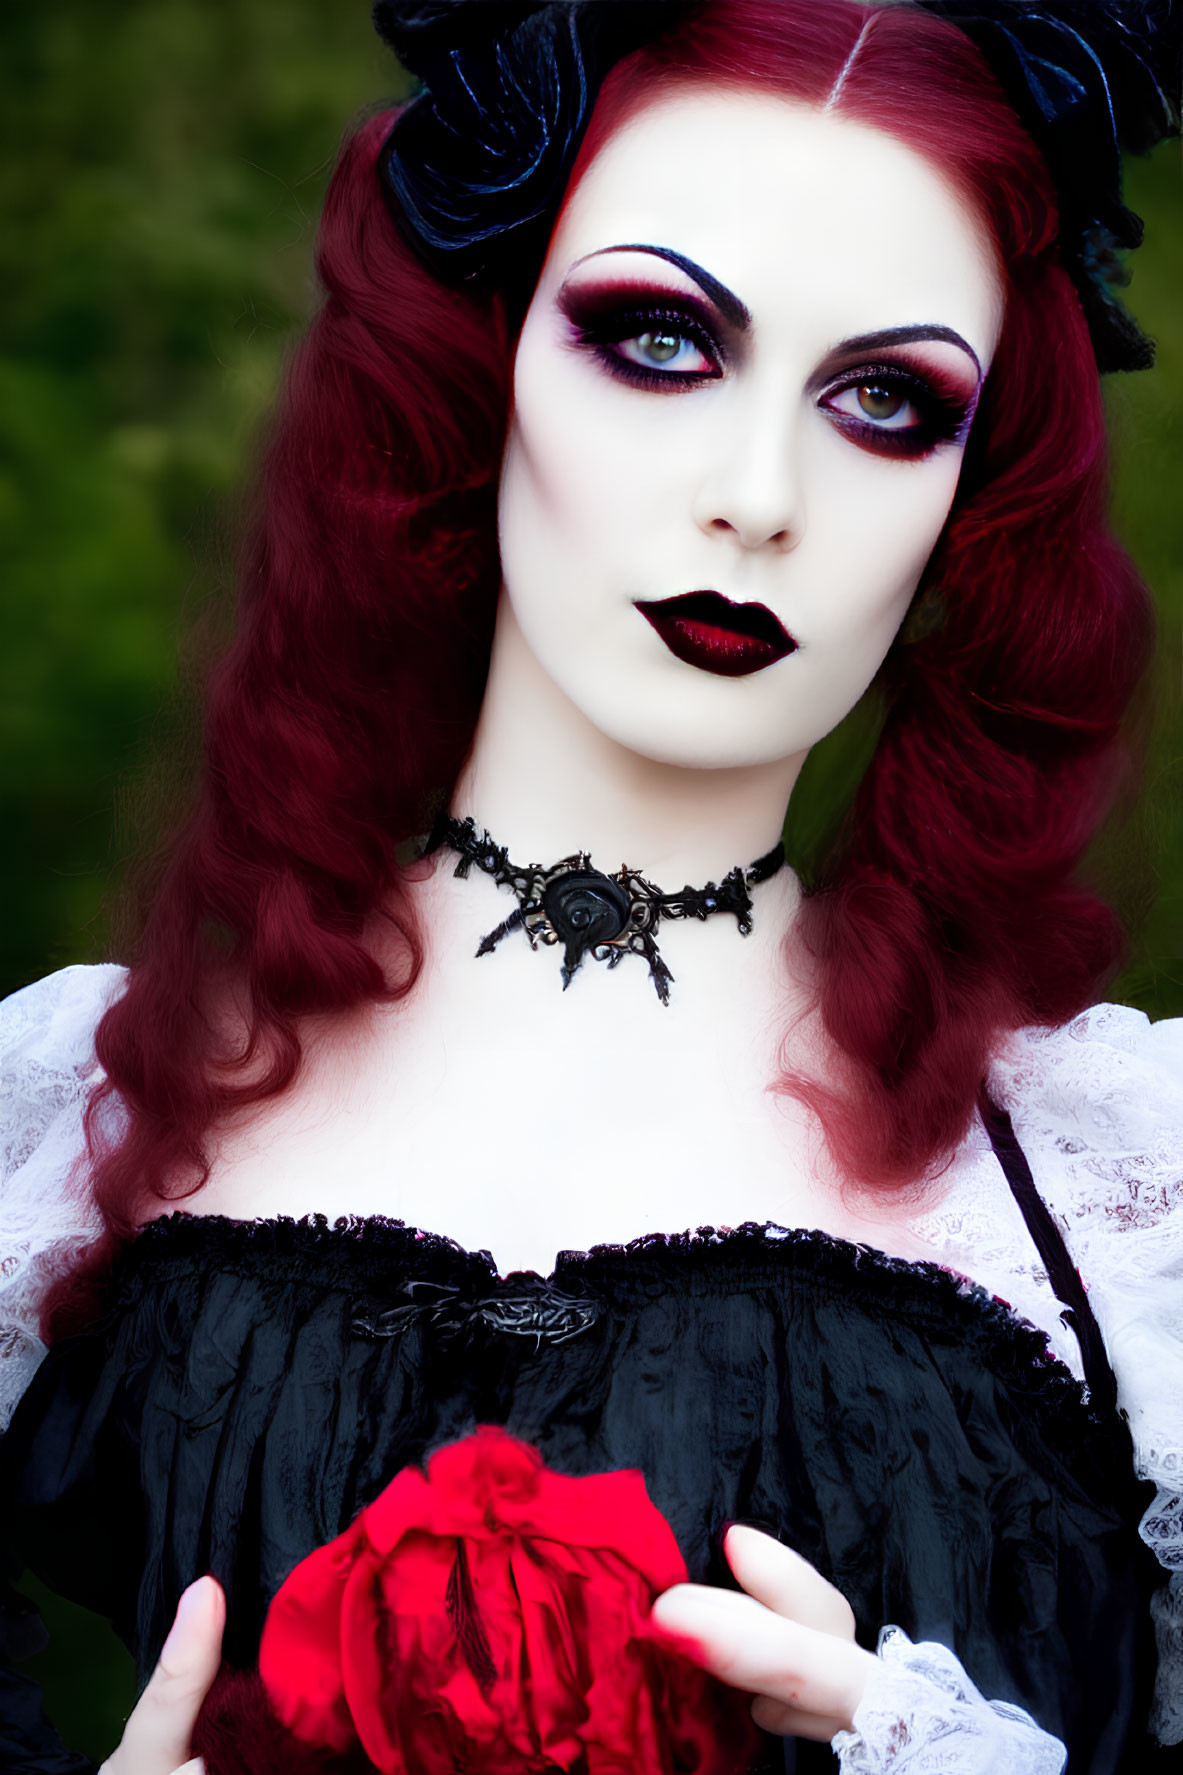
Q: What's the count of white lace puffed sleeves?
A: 2